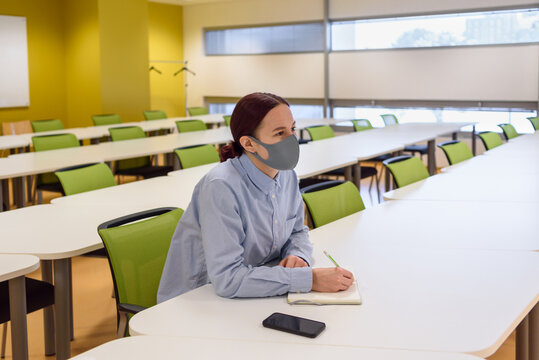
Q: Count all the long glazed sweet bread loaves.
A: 0